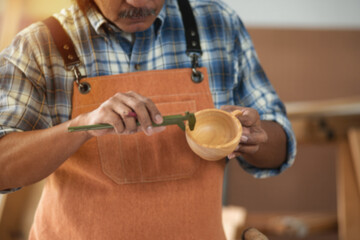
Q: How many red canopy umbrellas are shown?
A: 0